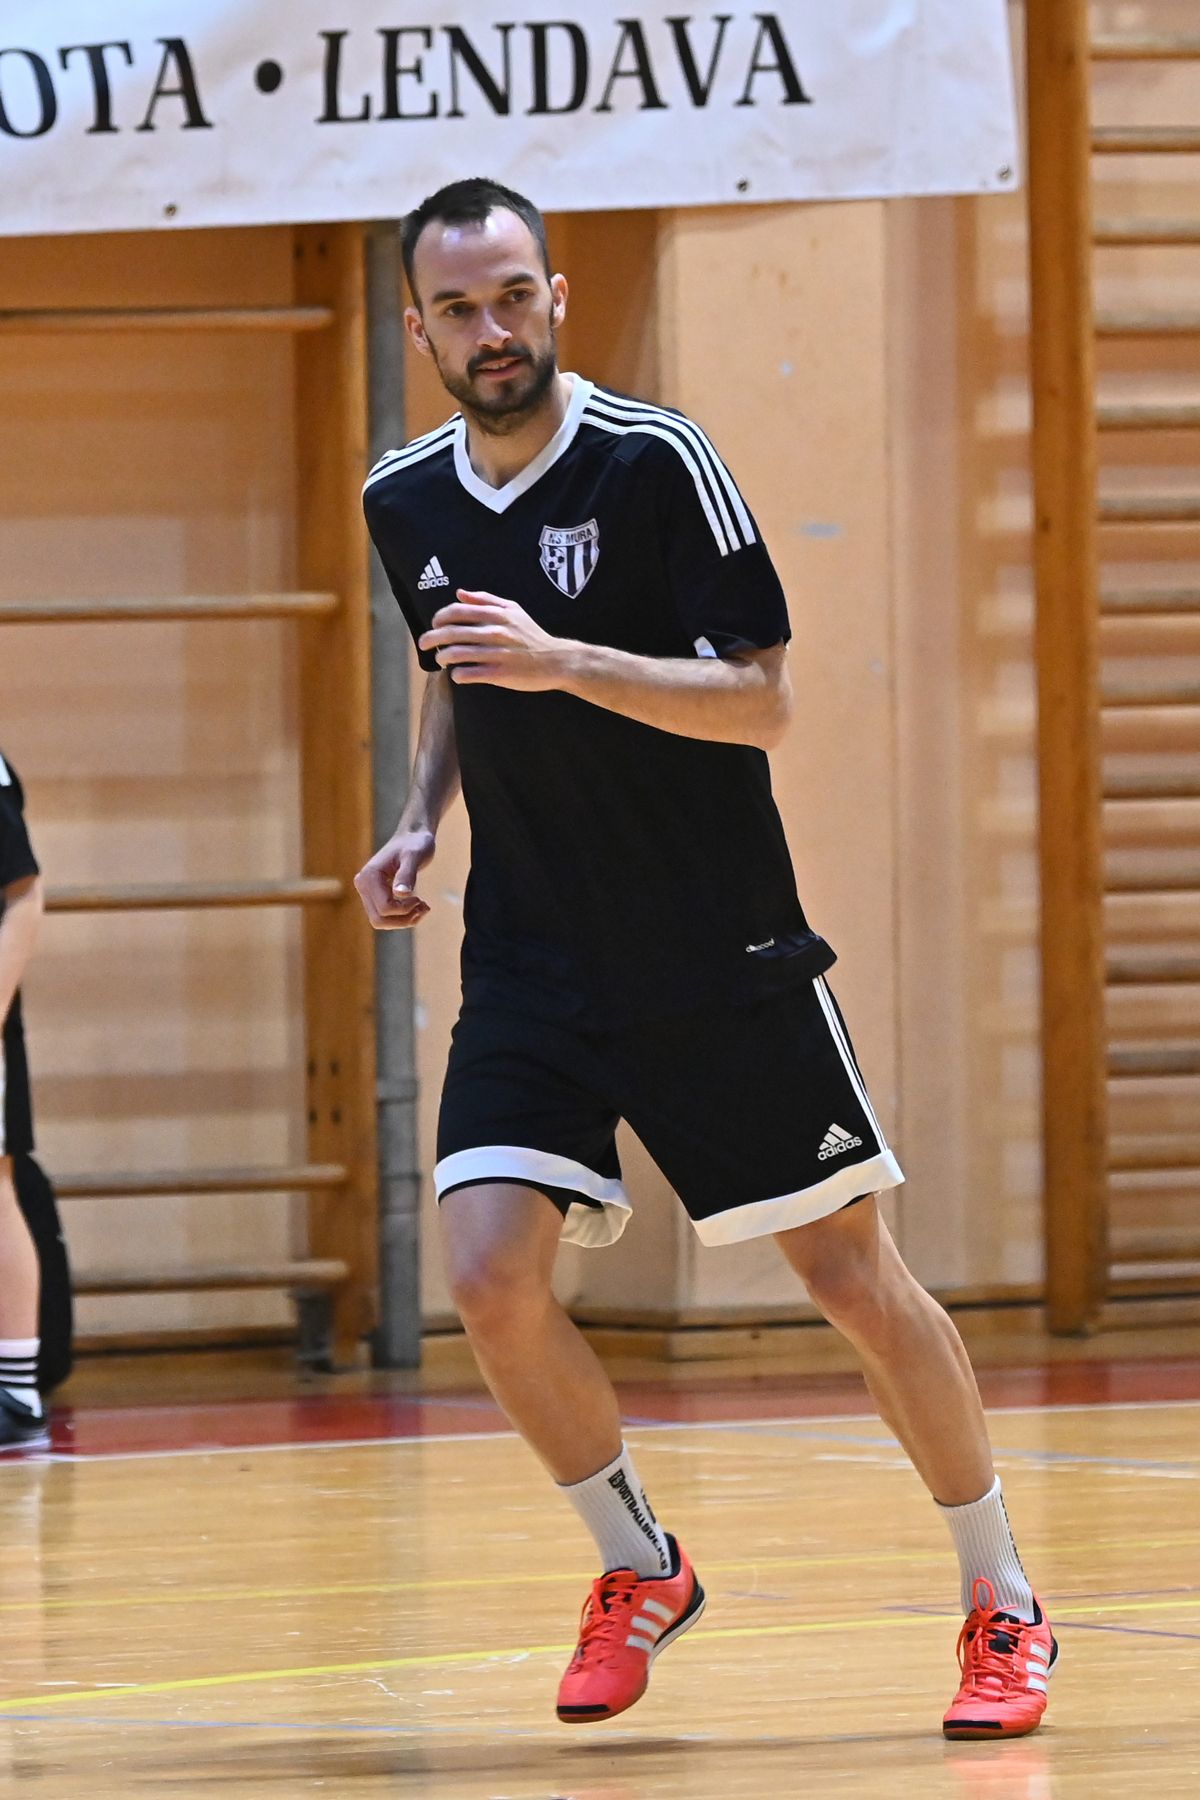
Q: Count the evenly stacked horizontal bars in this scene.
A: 14